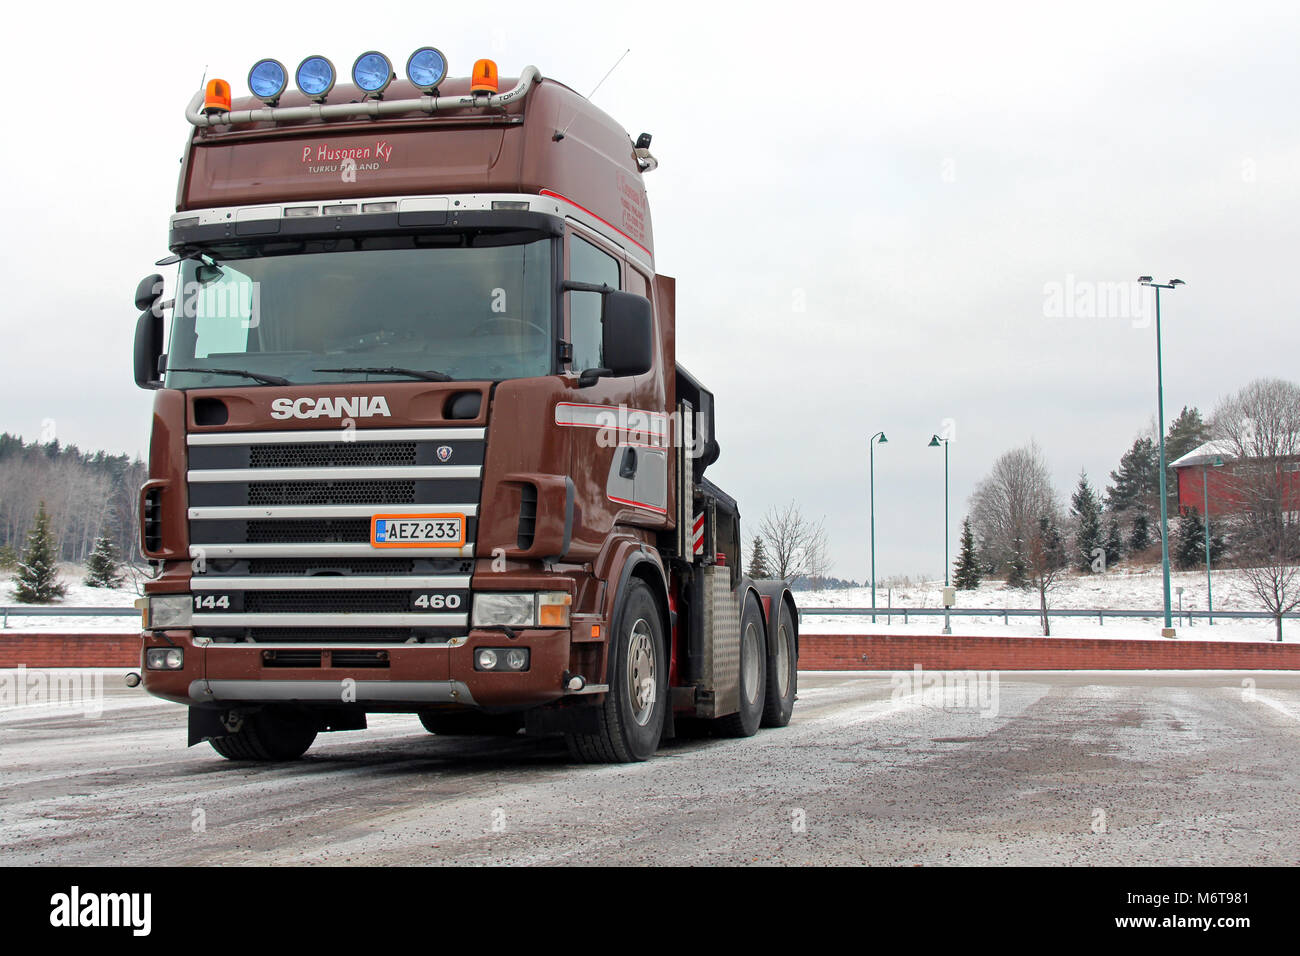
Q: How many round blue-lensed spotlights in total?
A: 4